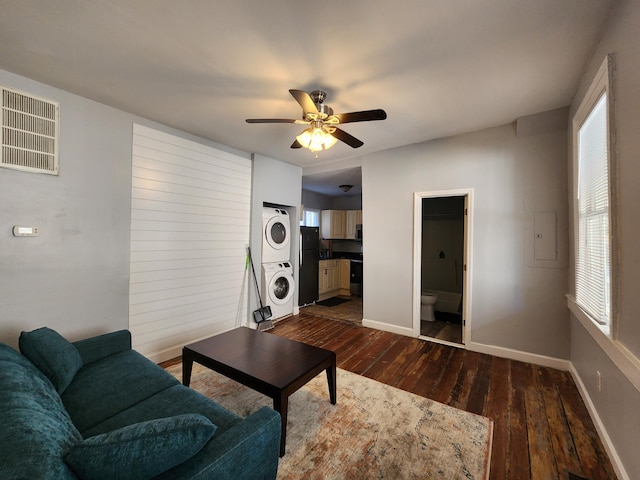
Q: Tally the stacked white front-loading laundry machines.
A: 2